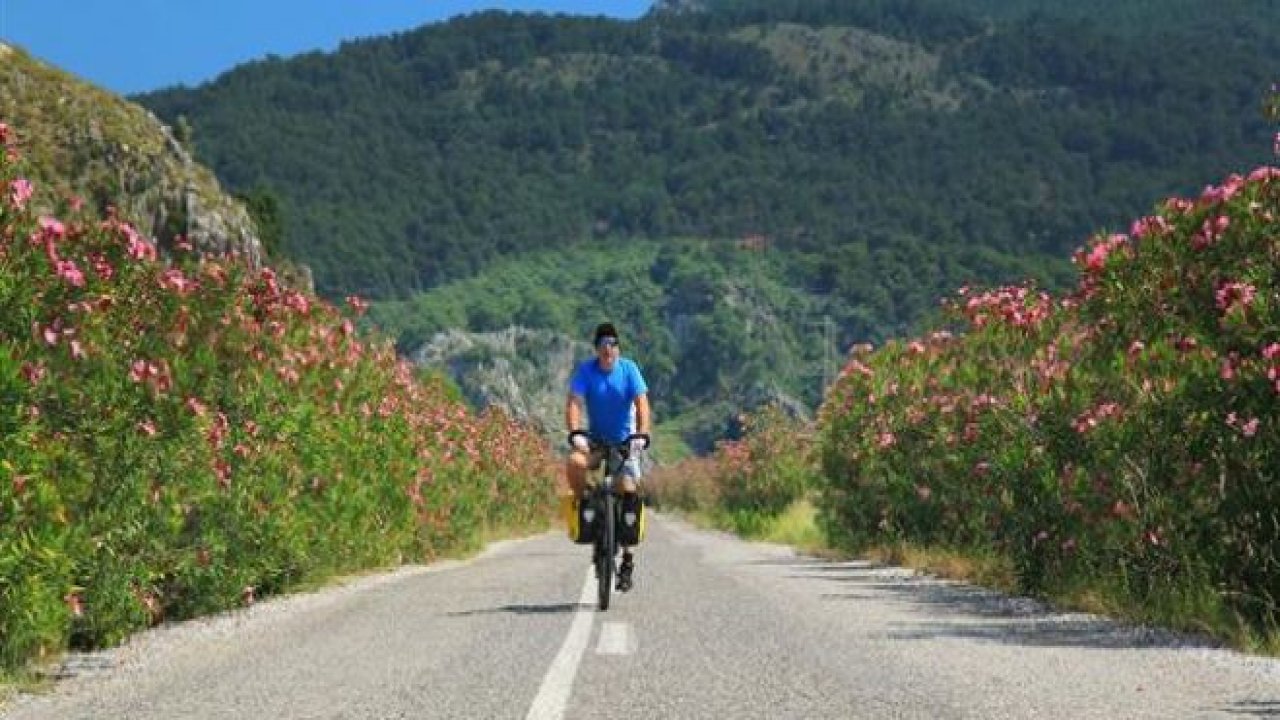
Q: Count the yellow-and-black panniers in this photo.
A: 2